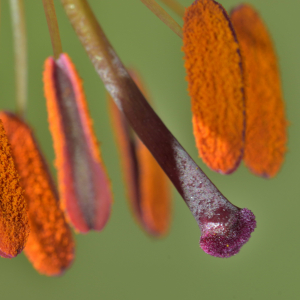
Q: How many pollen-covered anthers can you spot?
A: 6